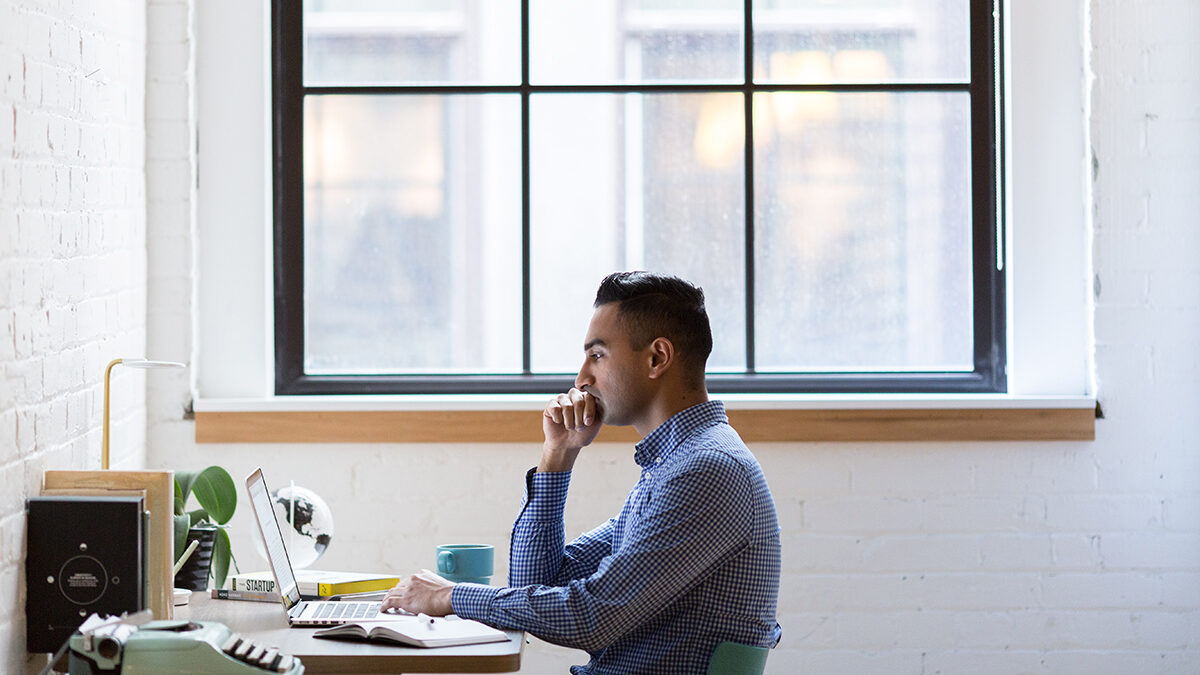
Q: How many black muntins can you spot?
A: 3